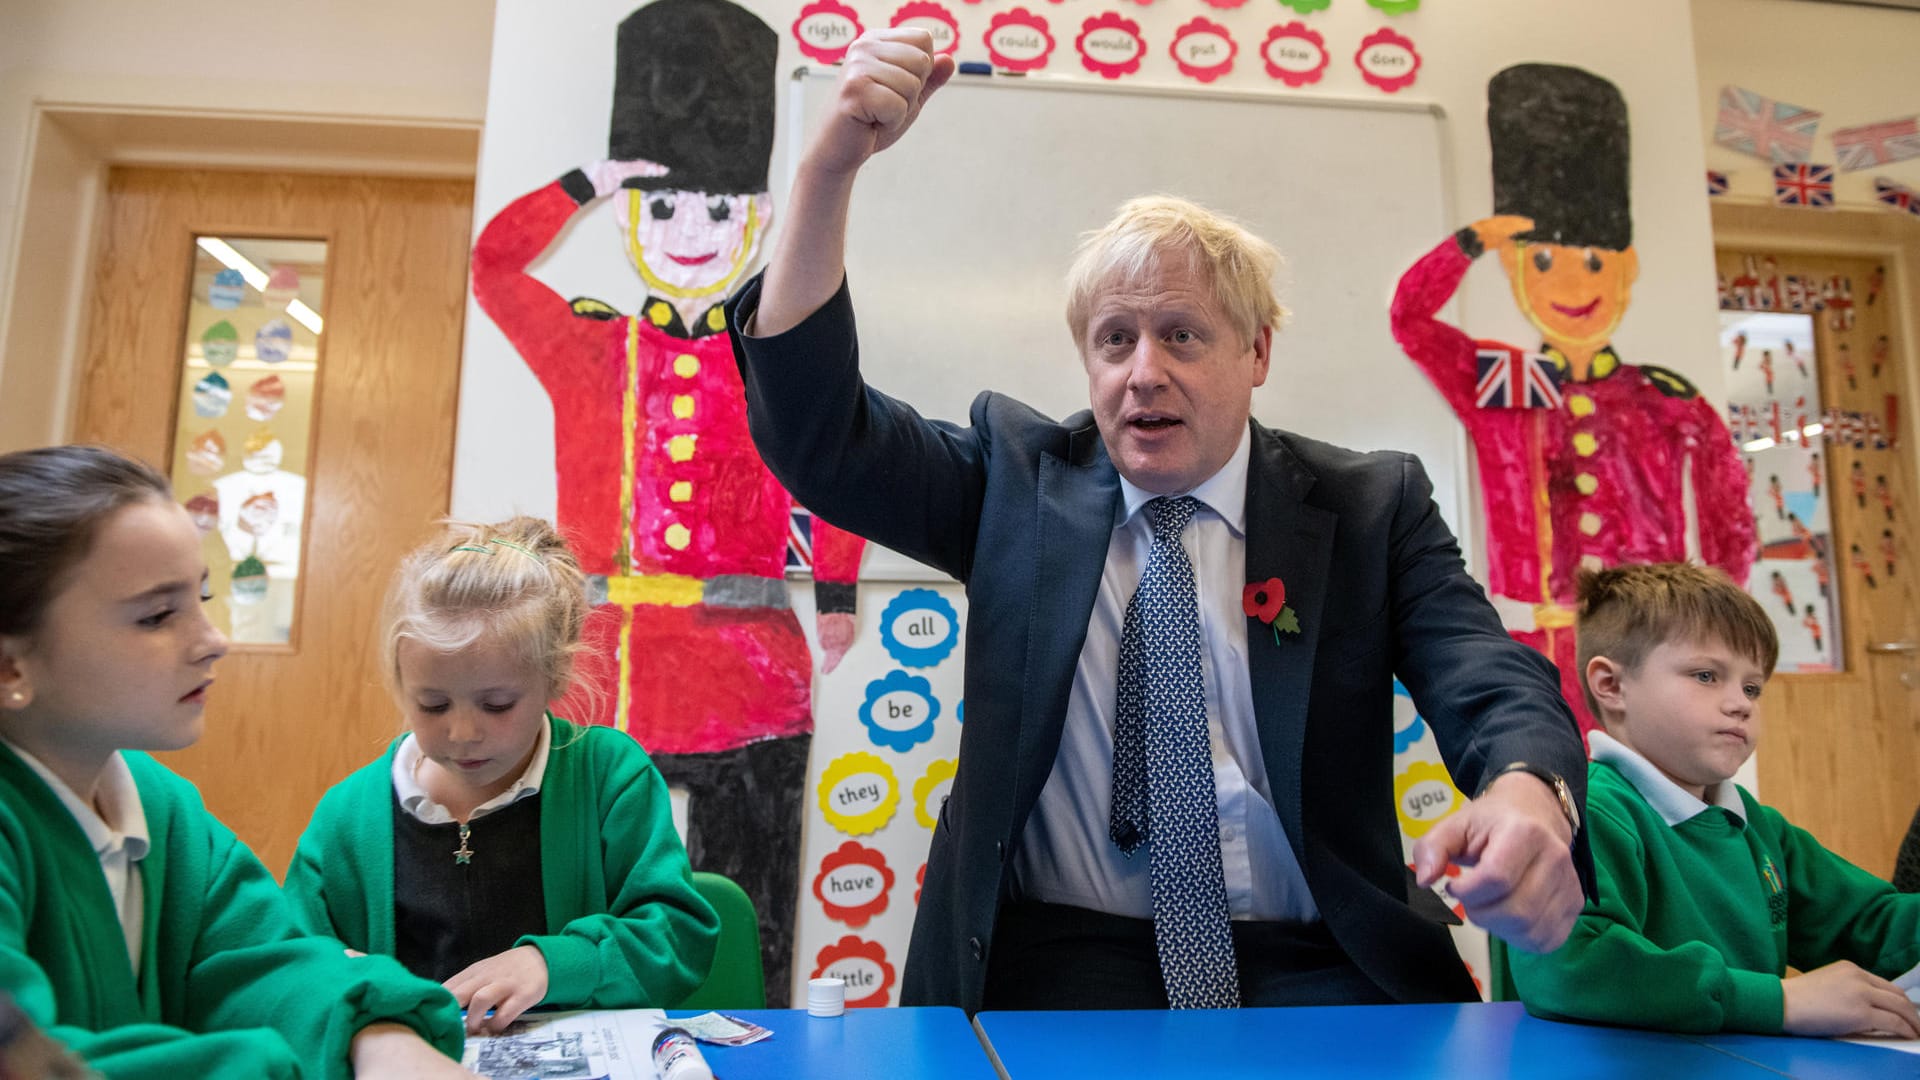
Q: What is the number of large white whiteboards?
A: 1